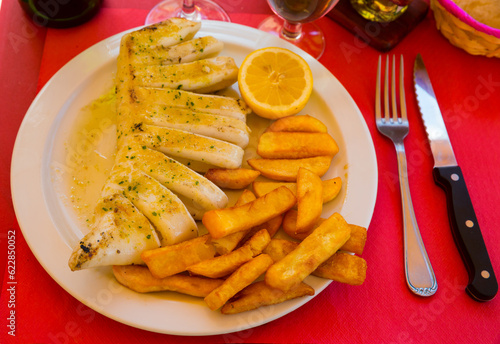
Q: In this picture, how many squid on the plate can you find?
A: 1